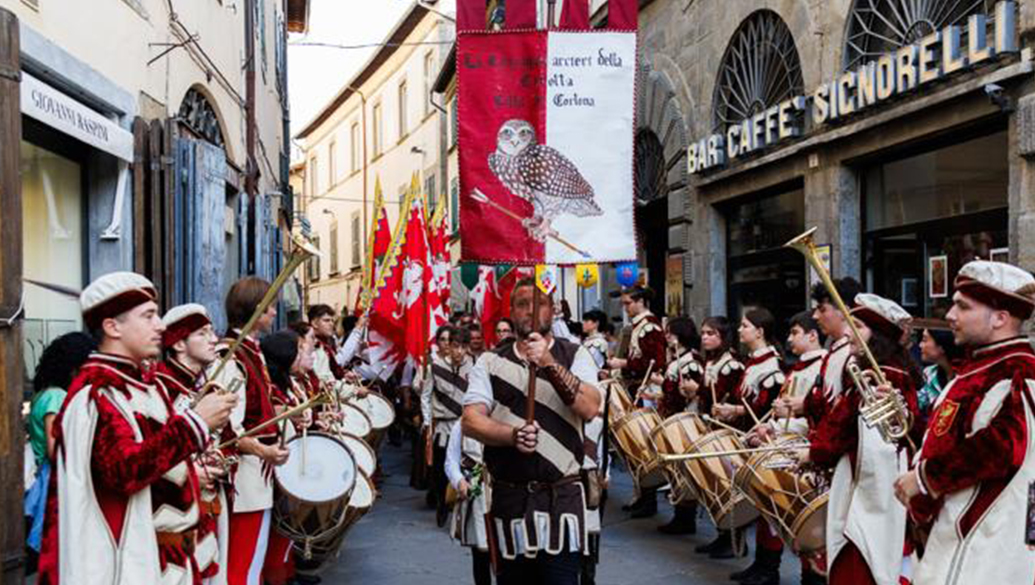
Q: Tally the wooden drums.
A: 10